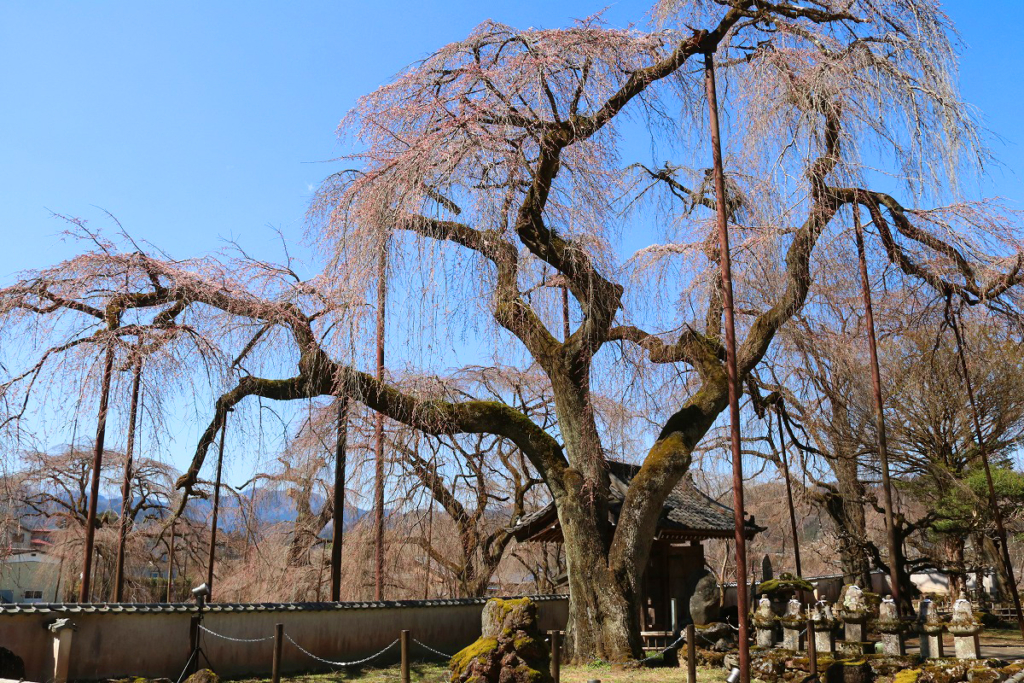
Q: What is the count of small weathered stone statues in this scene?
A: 7